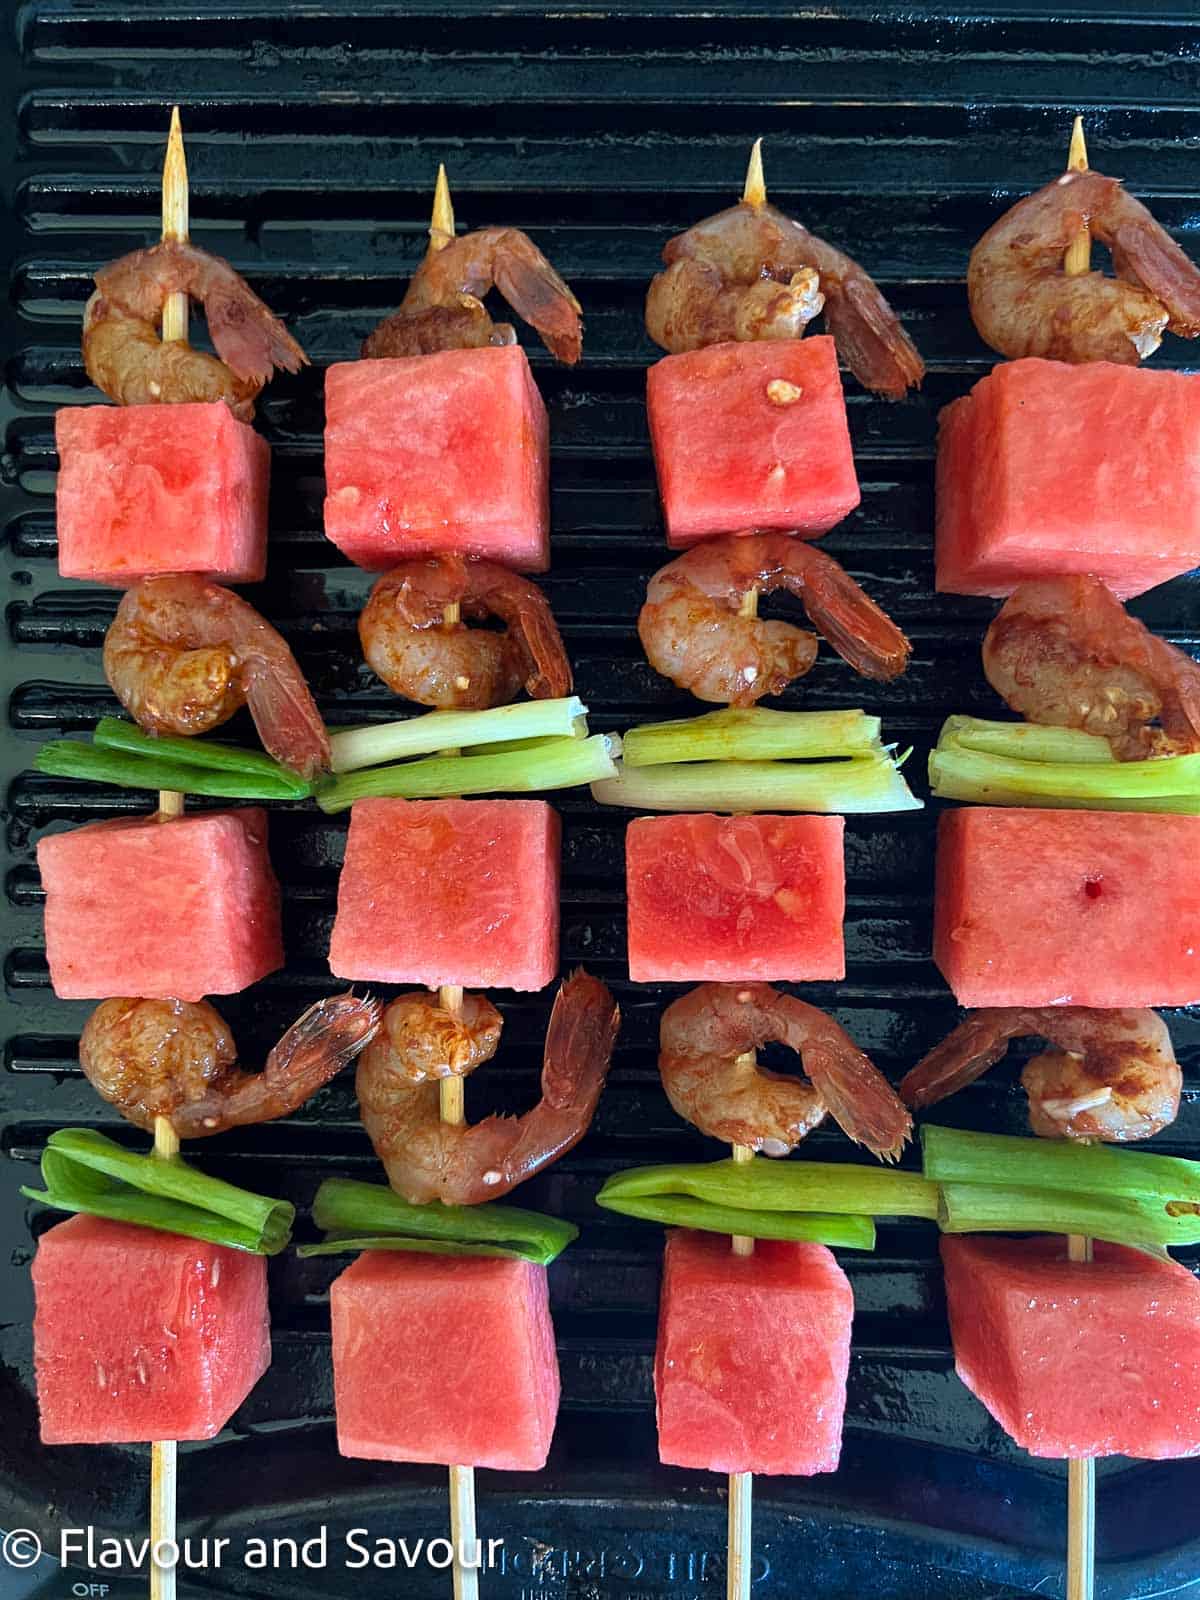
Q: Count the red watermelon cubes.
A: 12